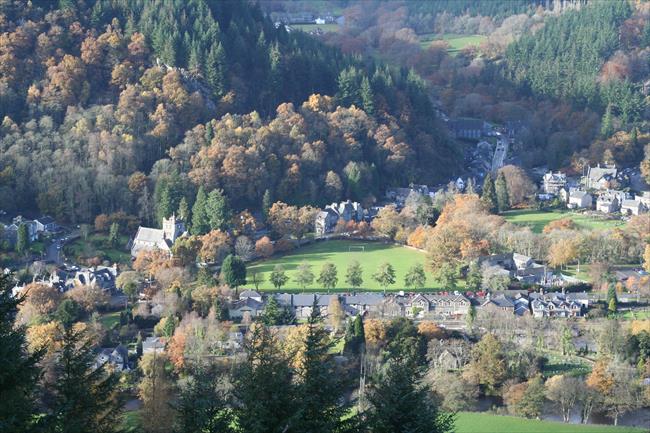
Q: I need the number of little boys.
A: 0